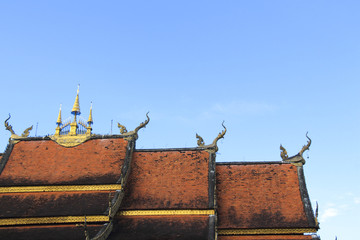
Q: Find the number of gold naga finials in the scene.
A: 4